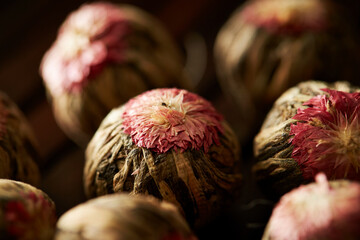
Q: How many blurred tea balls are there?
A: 6